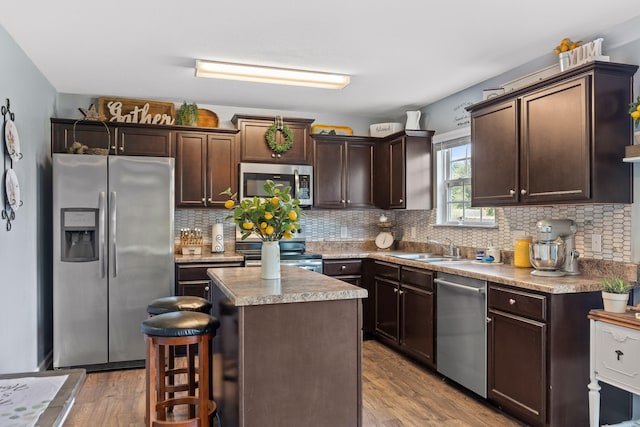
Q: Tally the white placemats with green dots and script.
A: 1